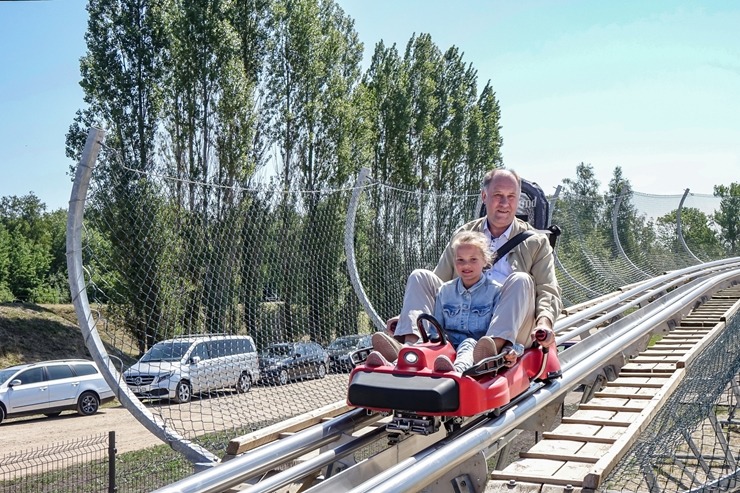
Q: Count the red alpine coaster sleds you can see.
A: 1